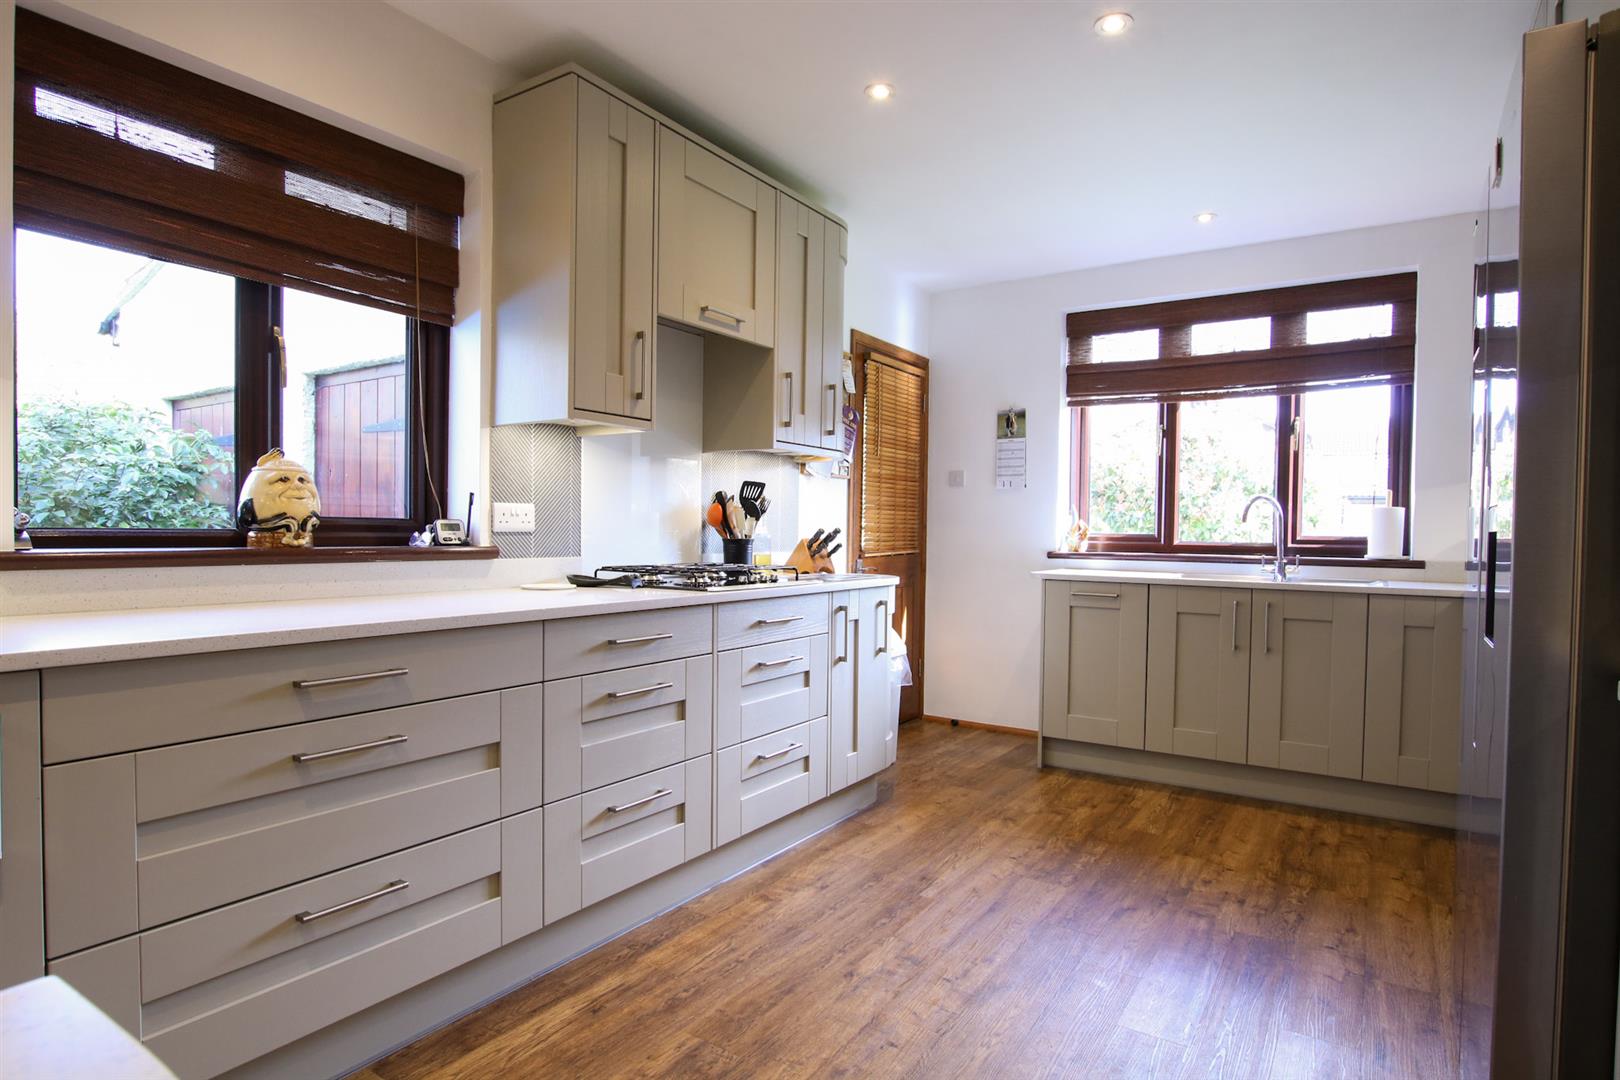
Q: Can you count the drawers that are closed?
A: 9